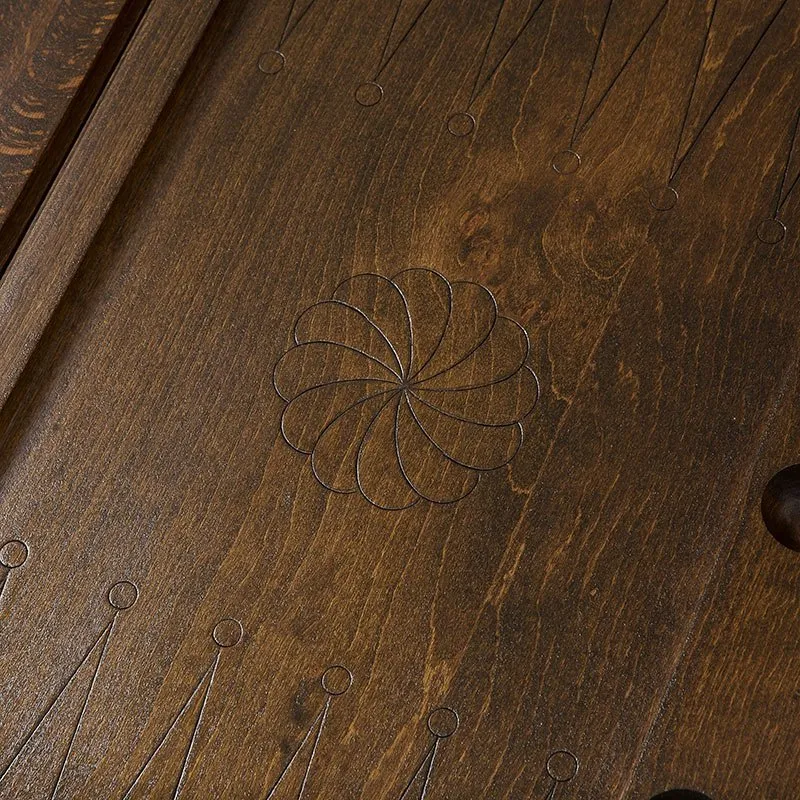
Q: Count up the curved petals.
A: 12